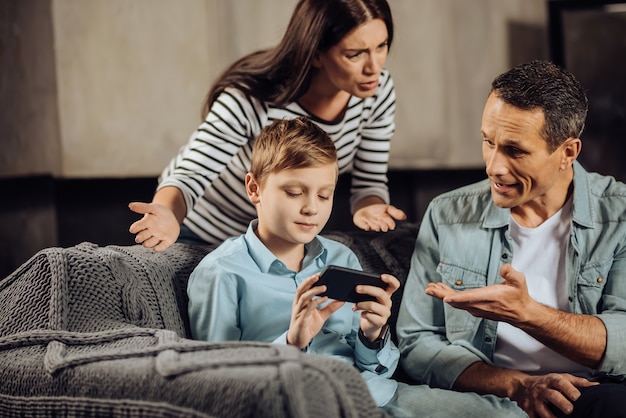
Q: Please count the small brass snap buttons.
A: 2